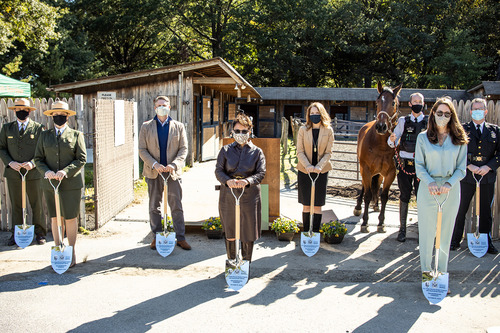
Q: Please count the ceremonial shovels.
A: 7